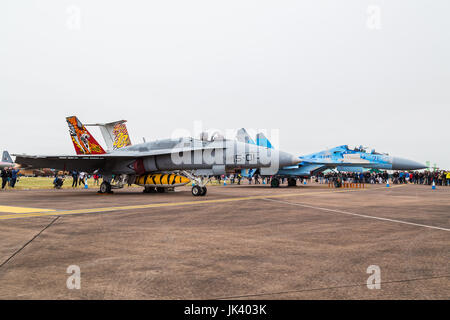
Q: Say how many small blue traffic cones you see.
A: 7